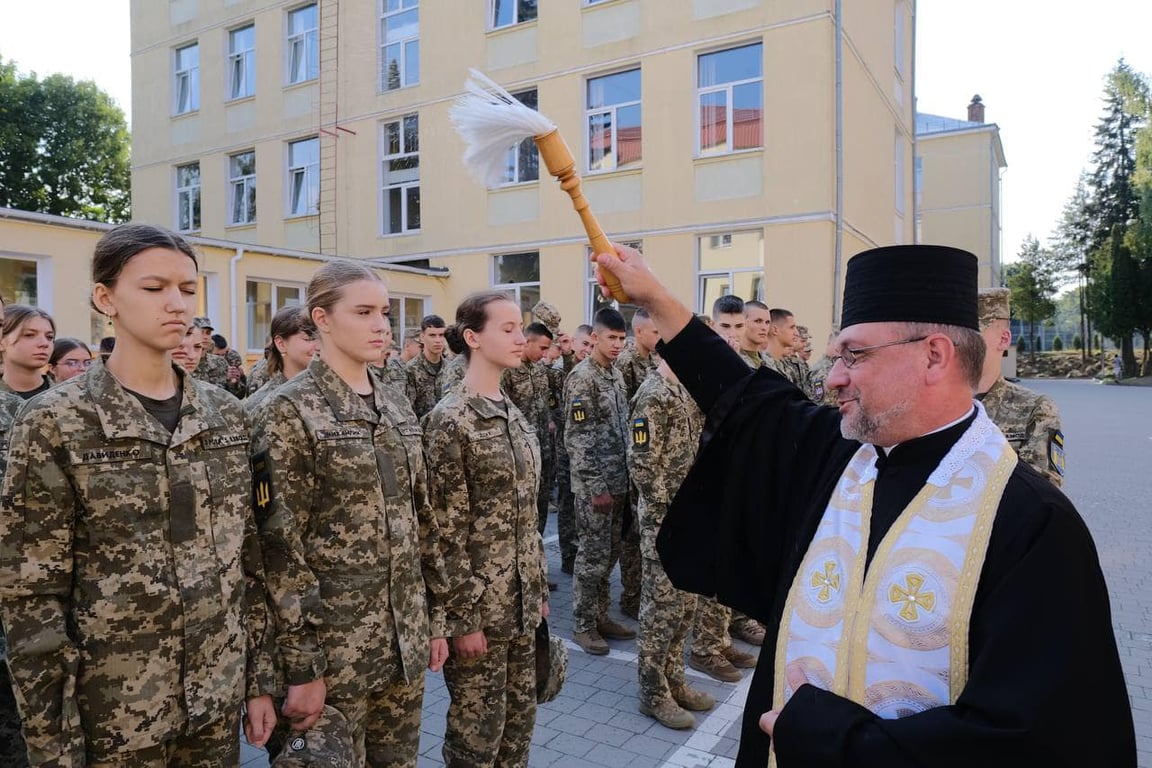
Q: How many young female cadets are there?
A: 6